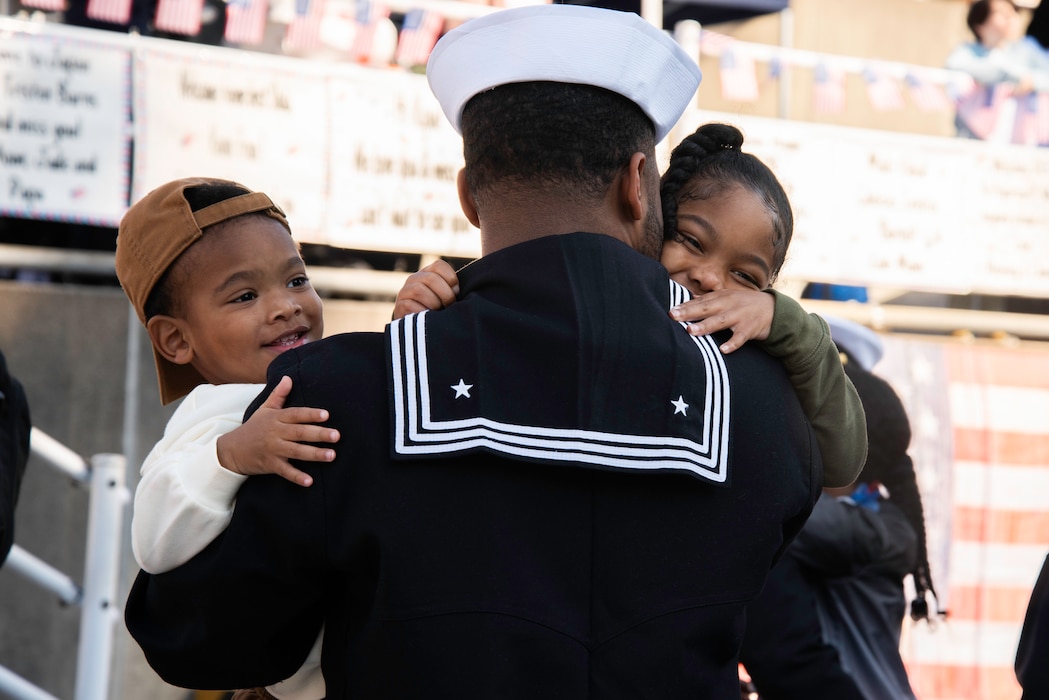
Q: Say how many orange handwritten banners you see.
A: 0